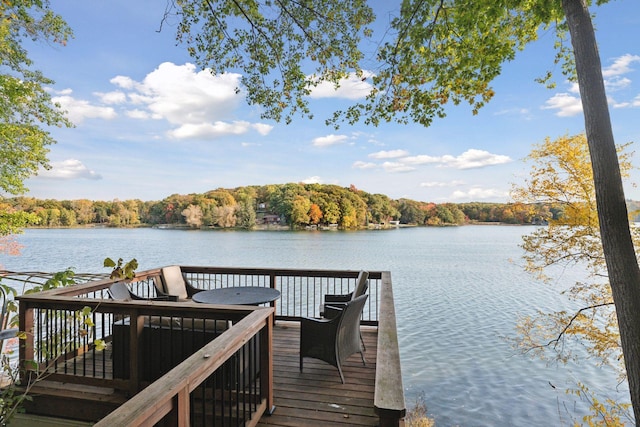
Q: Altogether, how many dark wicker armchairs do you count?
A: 4